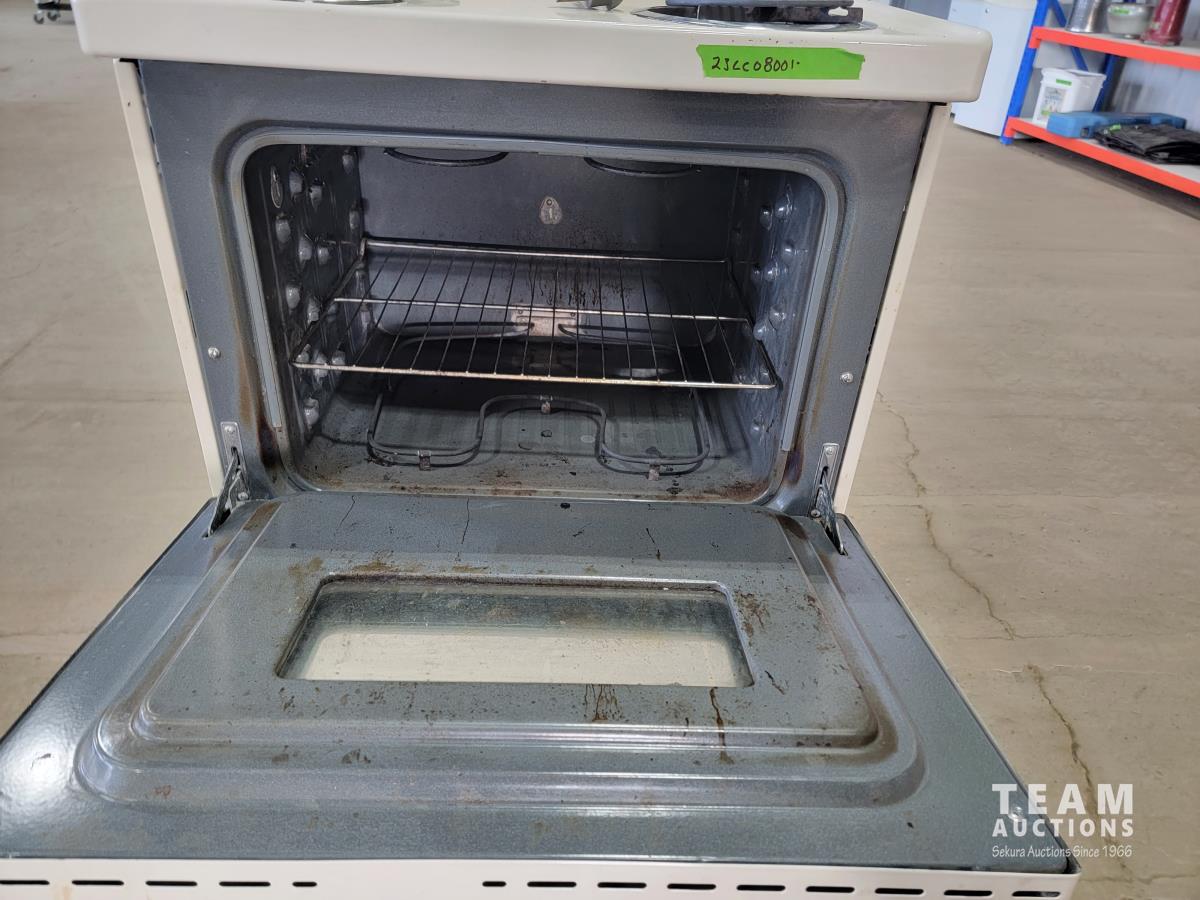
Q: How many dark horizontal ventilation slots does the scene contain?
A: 14